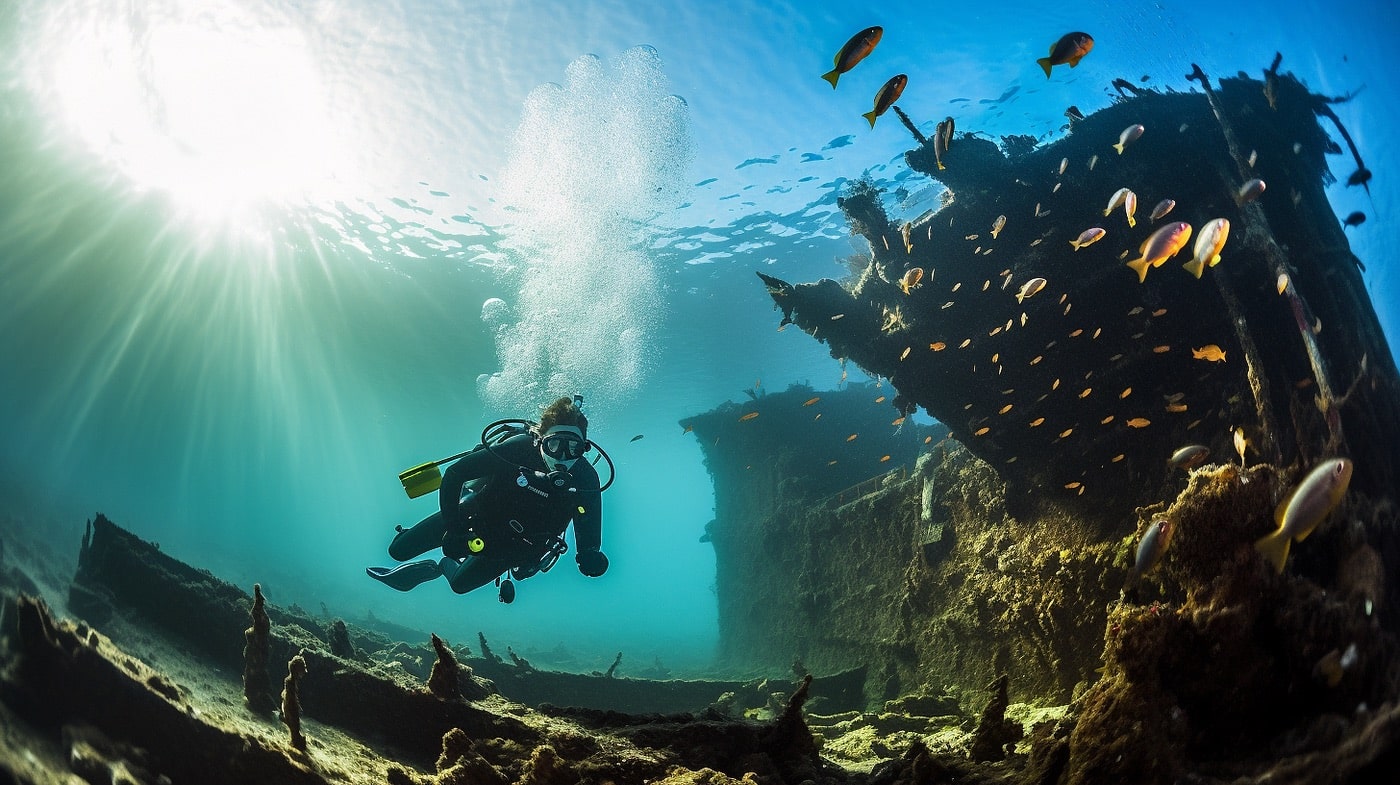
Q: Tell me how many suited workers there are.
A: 1